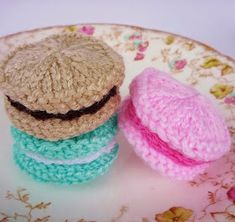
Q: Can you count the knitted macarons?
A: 3